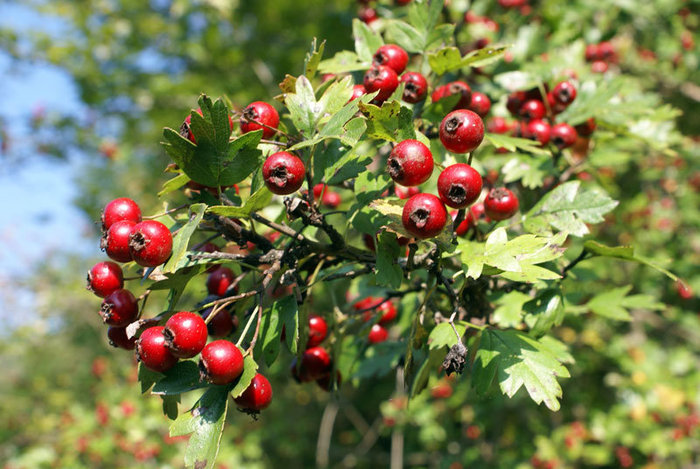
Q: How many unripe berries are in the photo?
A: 0